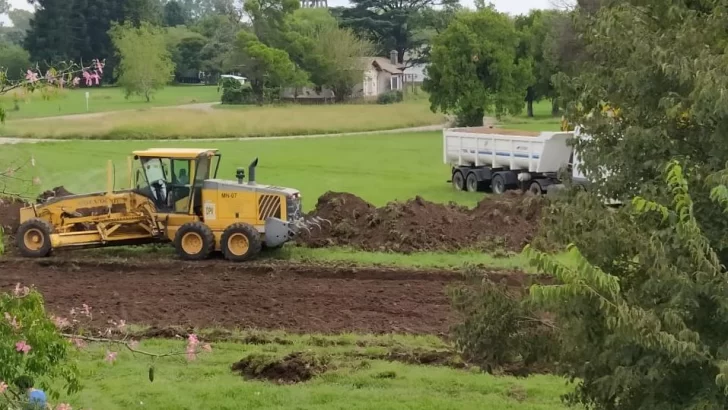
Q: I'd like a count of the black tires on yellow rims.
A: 3